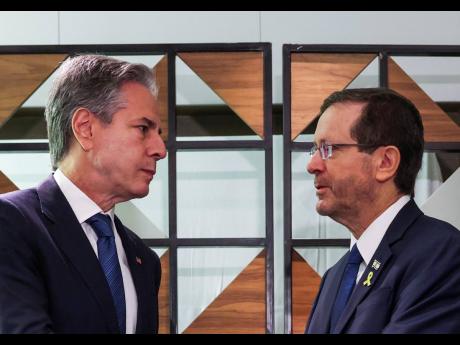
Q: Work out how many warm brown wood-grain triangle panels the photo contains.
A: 9